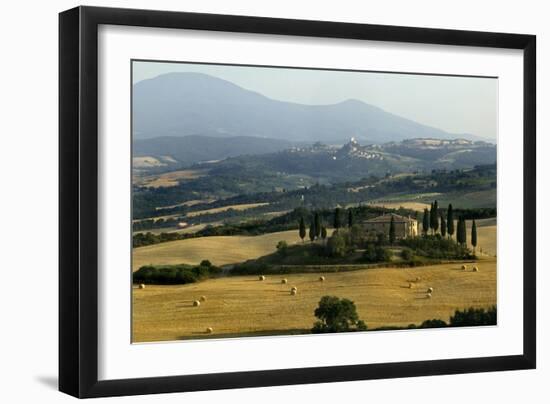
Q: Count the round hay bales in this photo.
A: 15